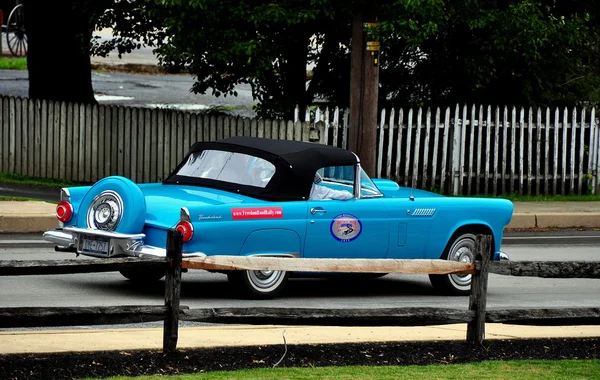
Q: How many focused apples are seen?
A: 0